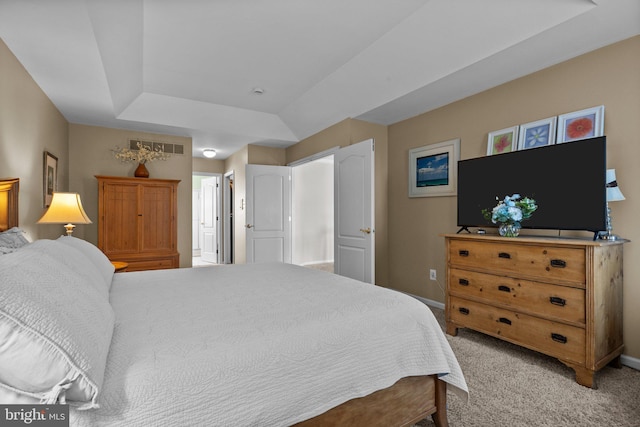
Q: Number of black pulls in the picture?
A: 9